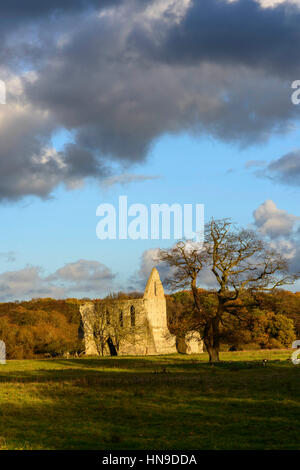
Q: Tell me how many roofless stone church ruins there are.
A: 1